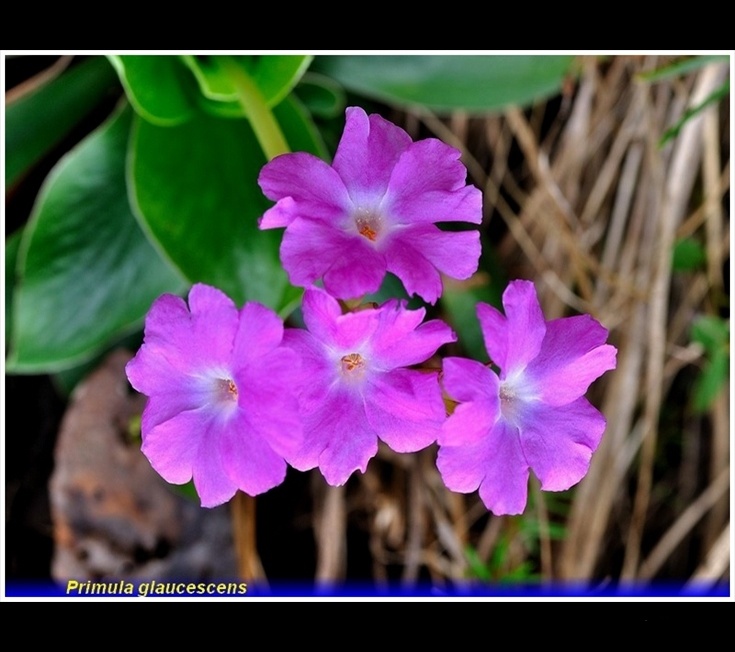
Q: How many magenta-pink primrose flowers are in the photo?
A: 4